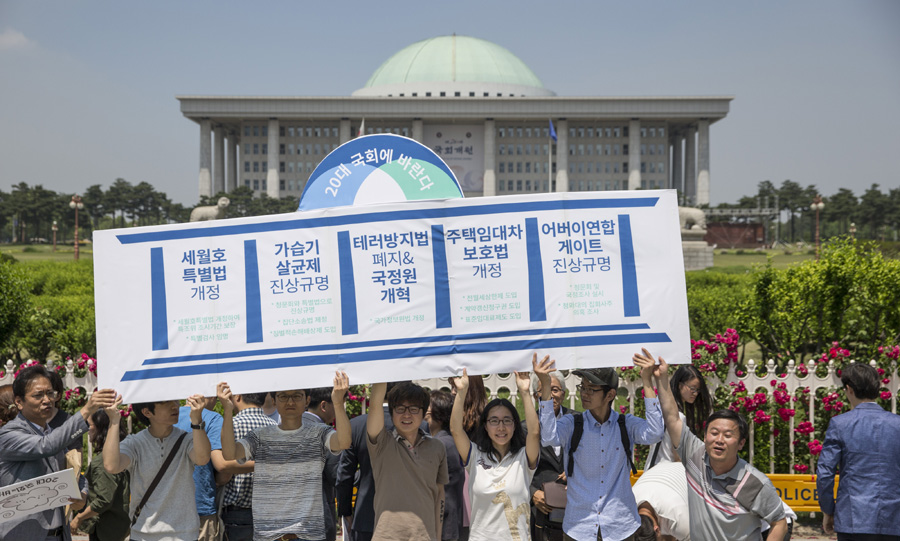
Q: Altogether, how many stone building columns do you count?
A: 12